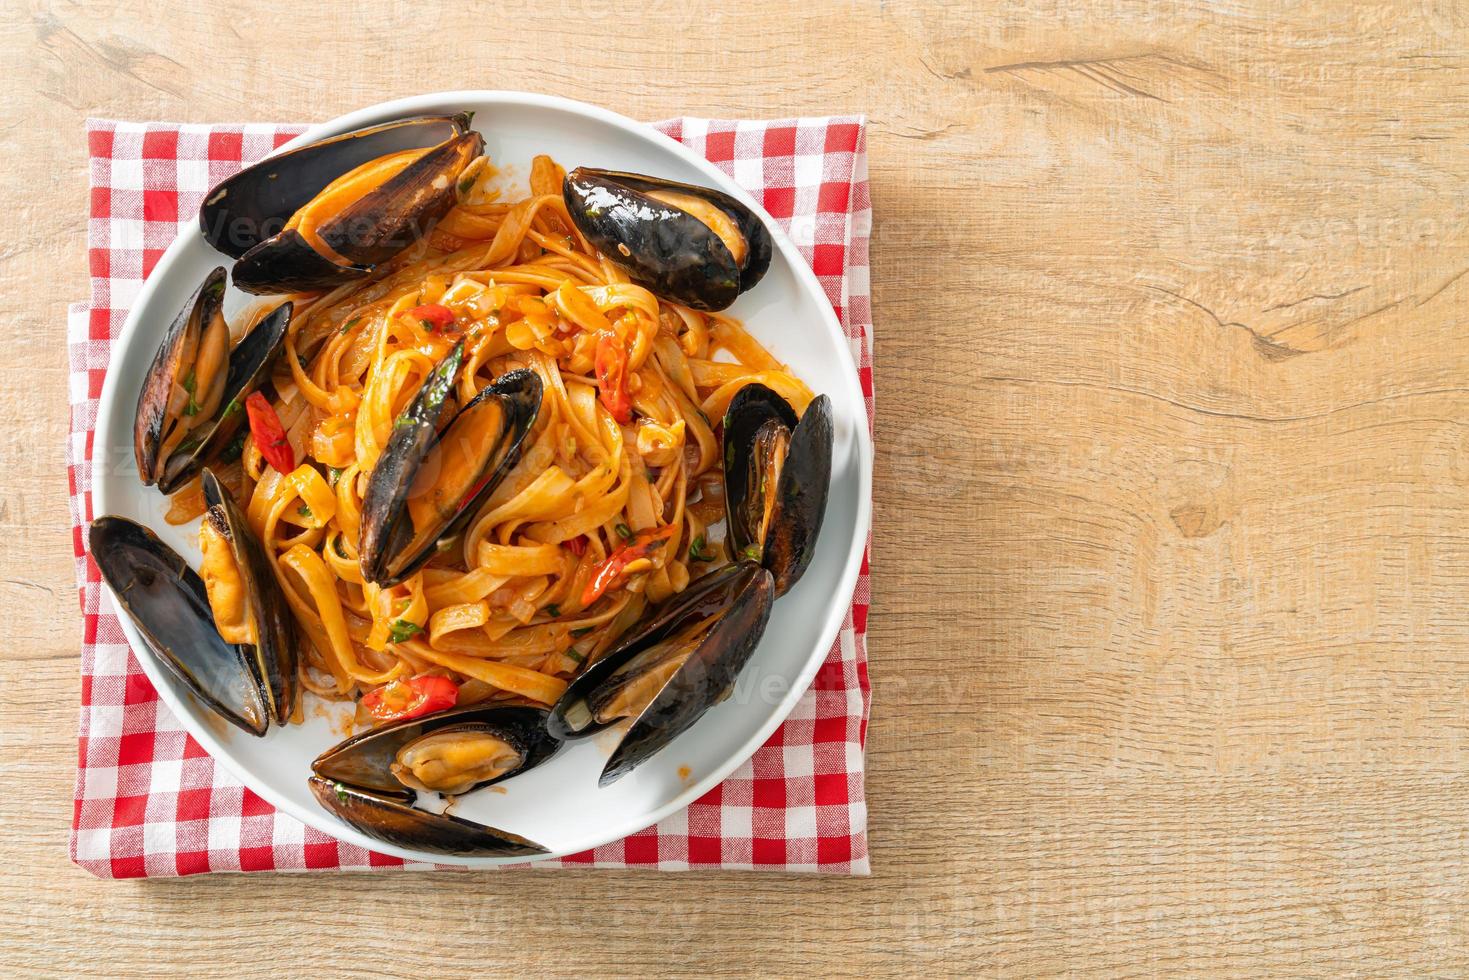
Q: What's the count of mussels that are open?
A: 8